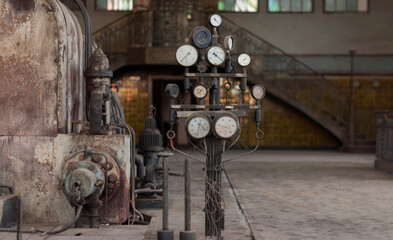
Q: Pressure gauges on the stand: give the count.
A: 11